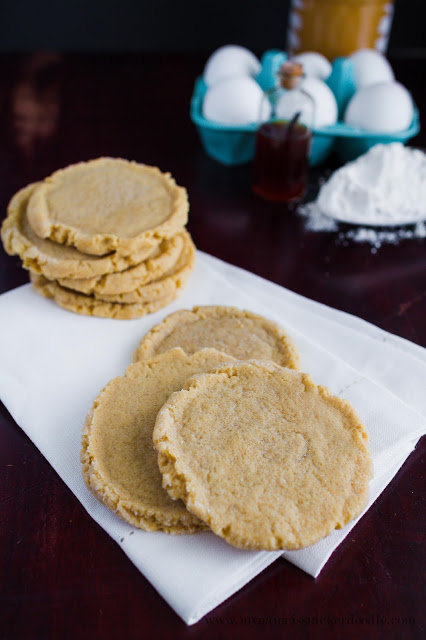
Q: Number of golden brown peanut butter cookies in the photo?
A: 8